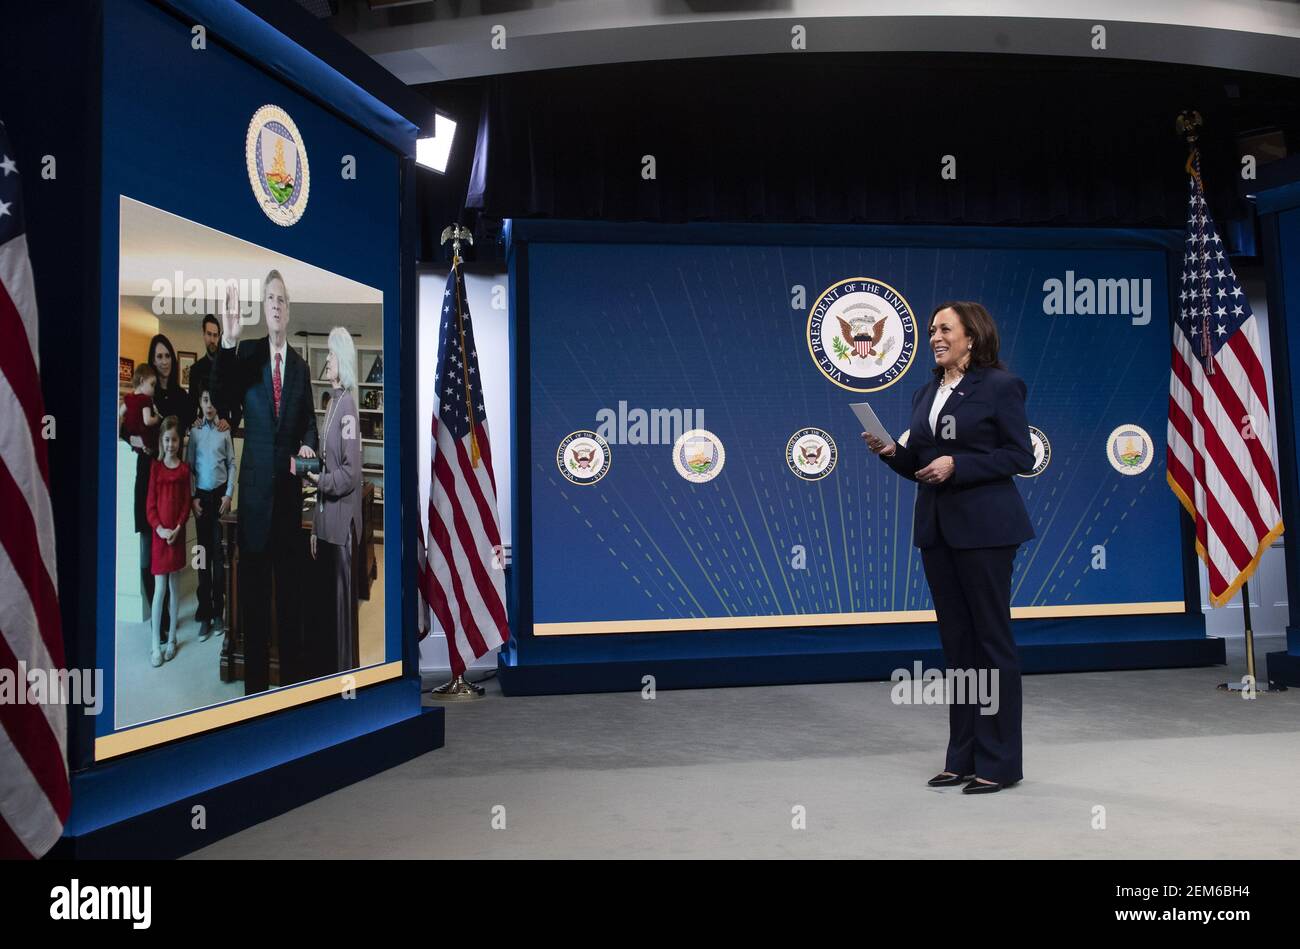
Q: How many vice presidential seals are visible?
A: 4